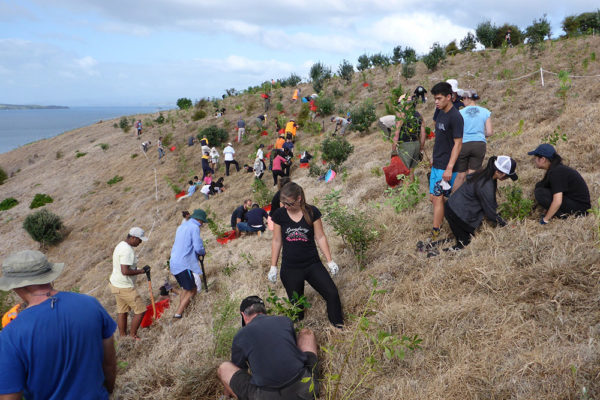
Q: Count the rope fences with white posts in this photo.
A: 1